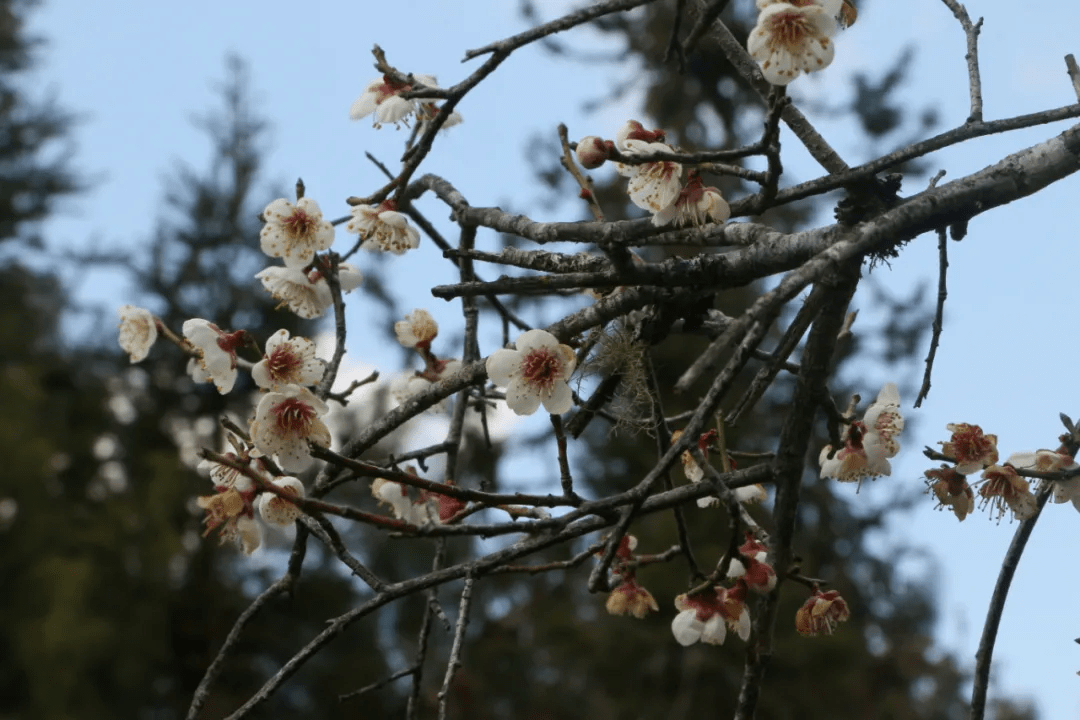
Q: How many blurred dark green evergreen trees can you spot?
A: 3